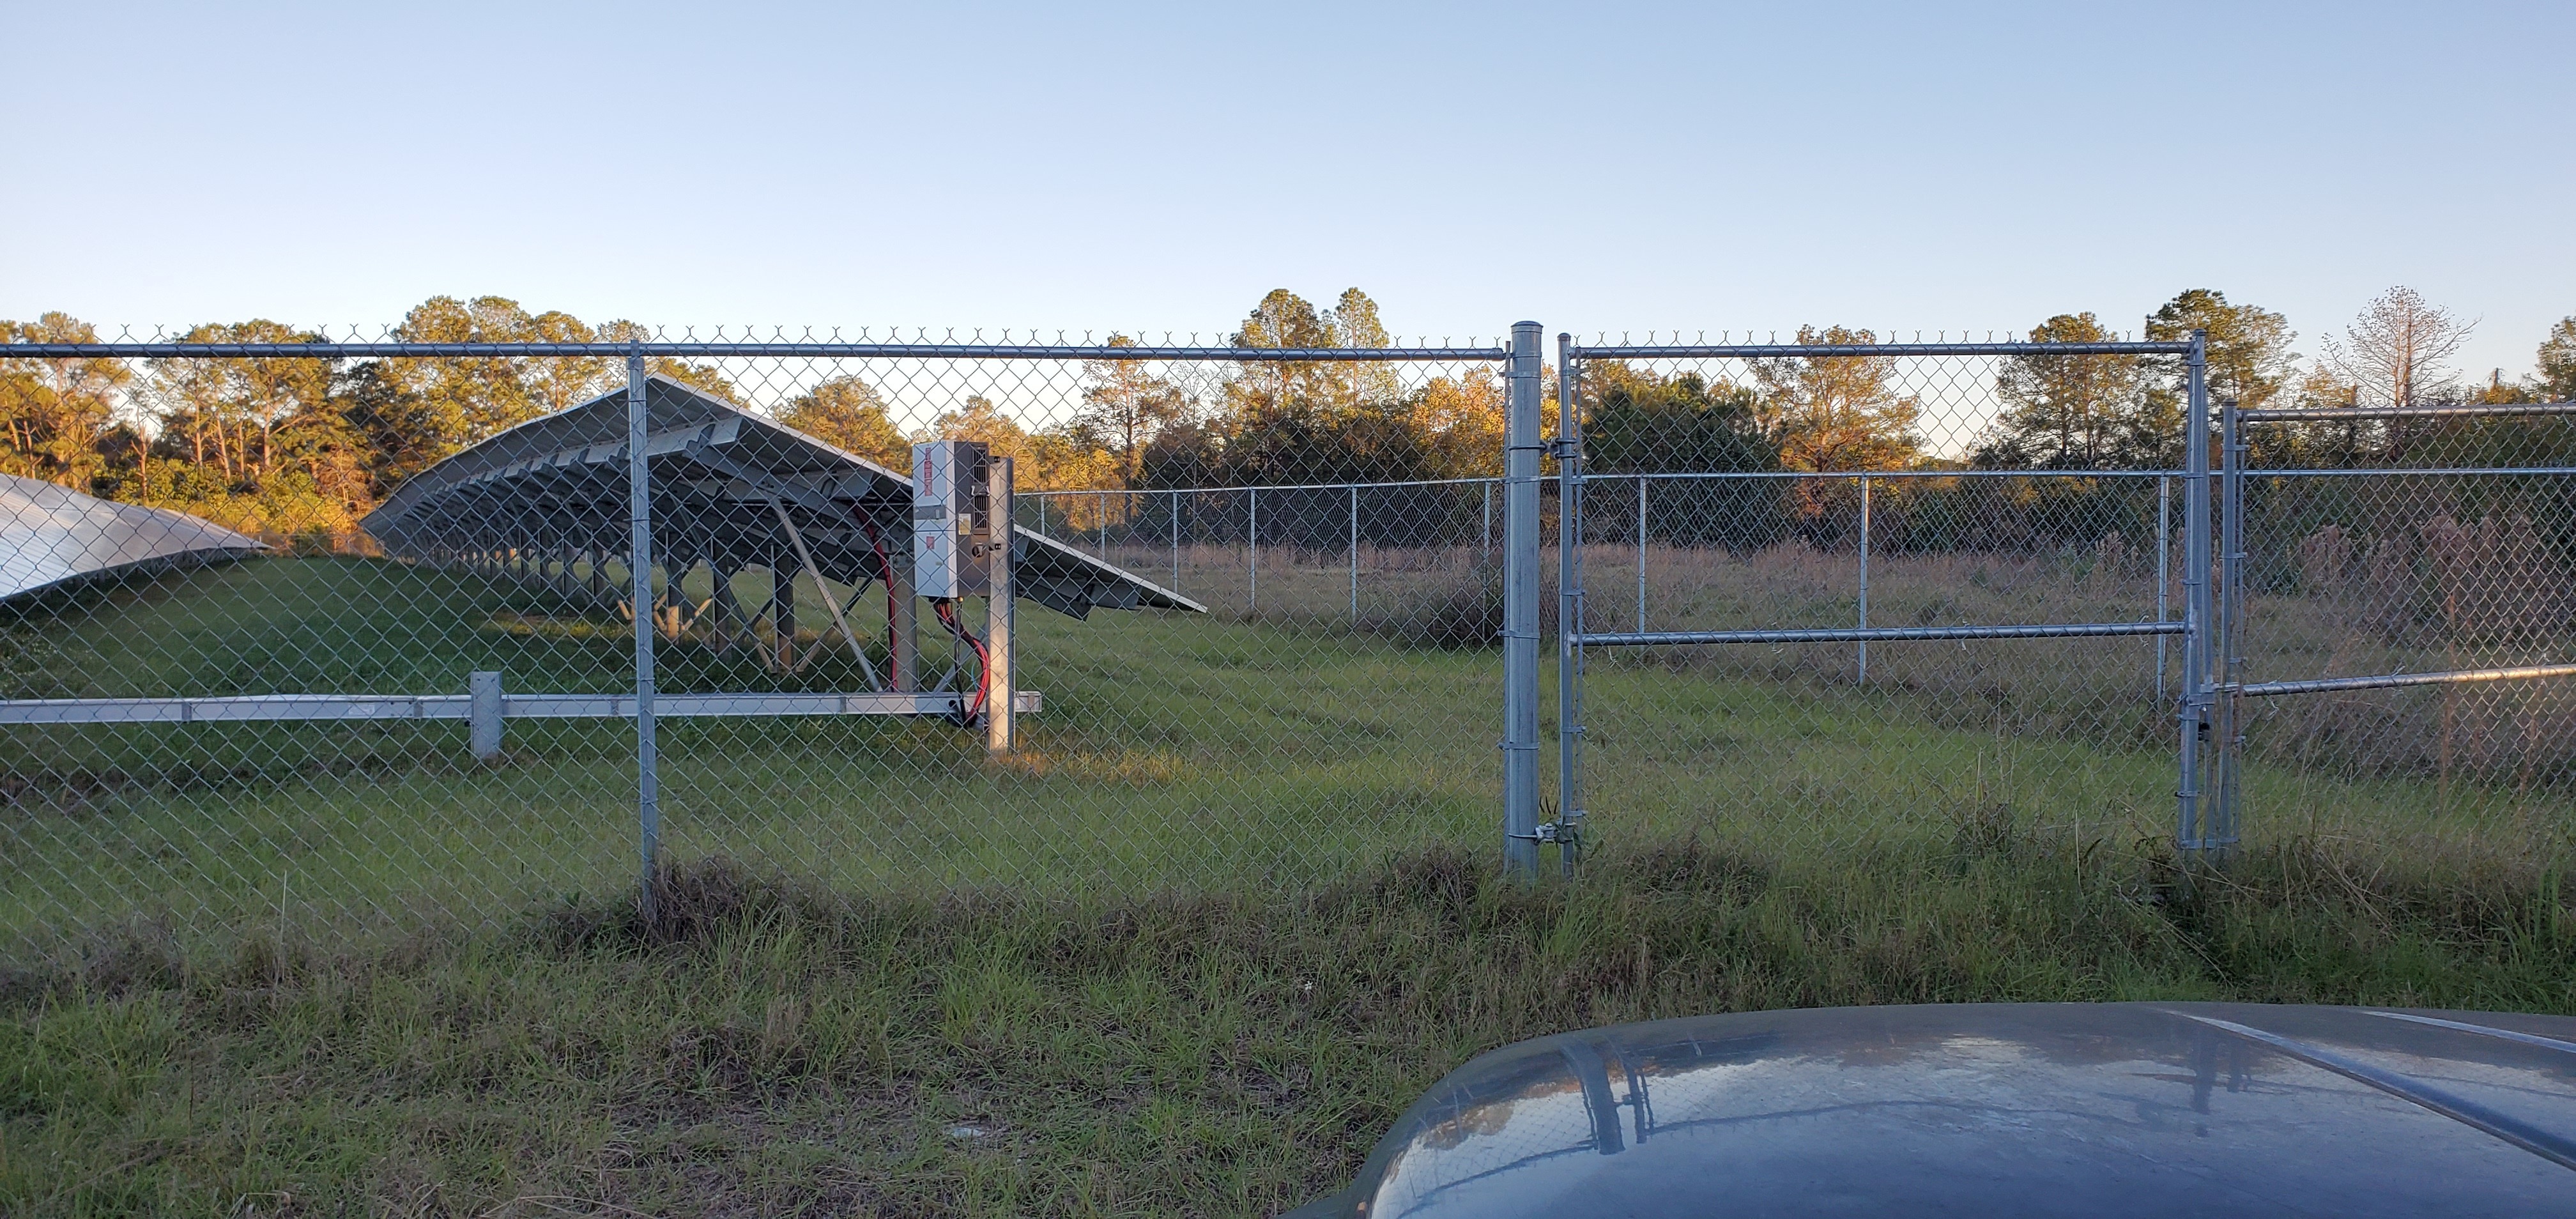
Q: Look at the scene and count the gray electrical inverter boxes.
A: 1